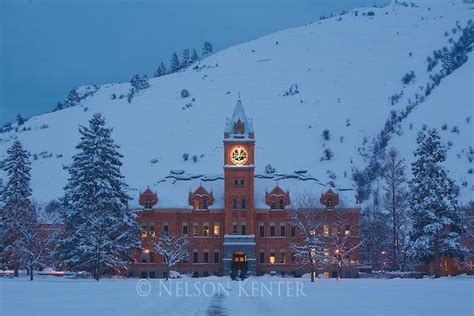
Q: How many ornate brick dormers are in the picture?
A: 4